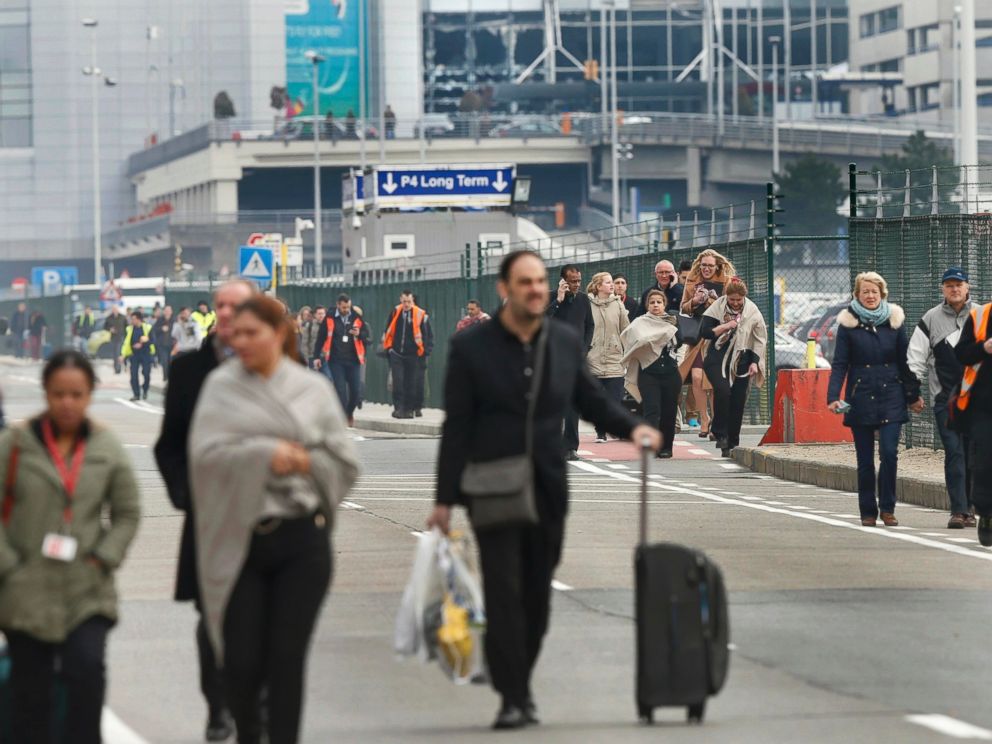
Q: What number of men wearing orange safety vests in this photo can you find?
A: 3